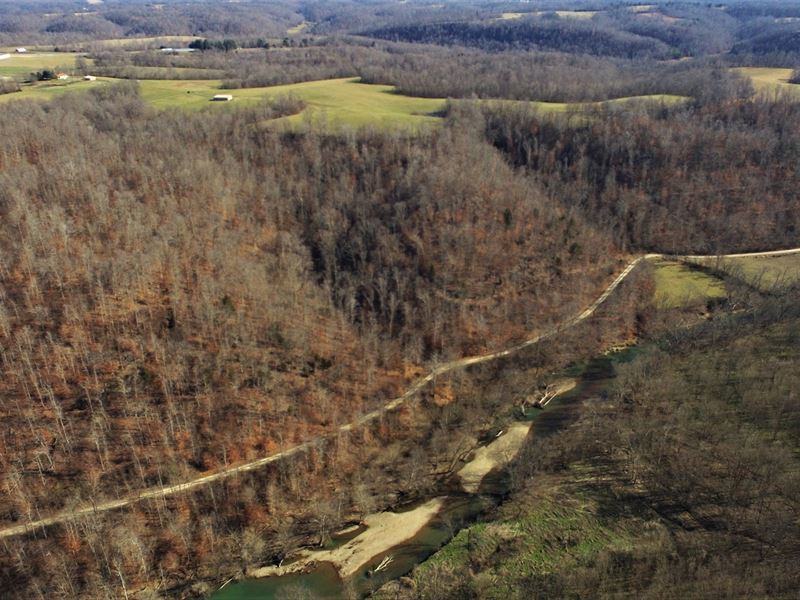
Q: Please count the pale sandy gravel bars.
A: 3